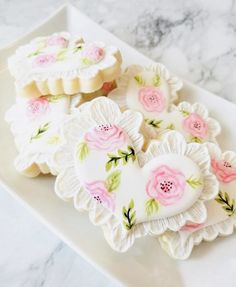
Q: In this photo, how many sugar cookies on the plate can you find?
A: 5